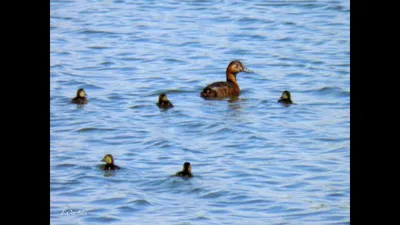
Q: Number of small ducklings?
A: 5